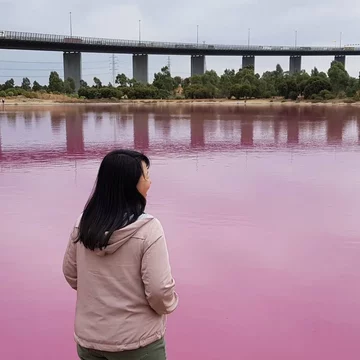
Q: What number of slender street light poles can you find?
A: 6